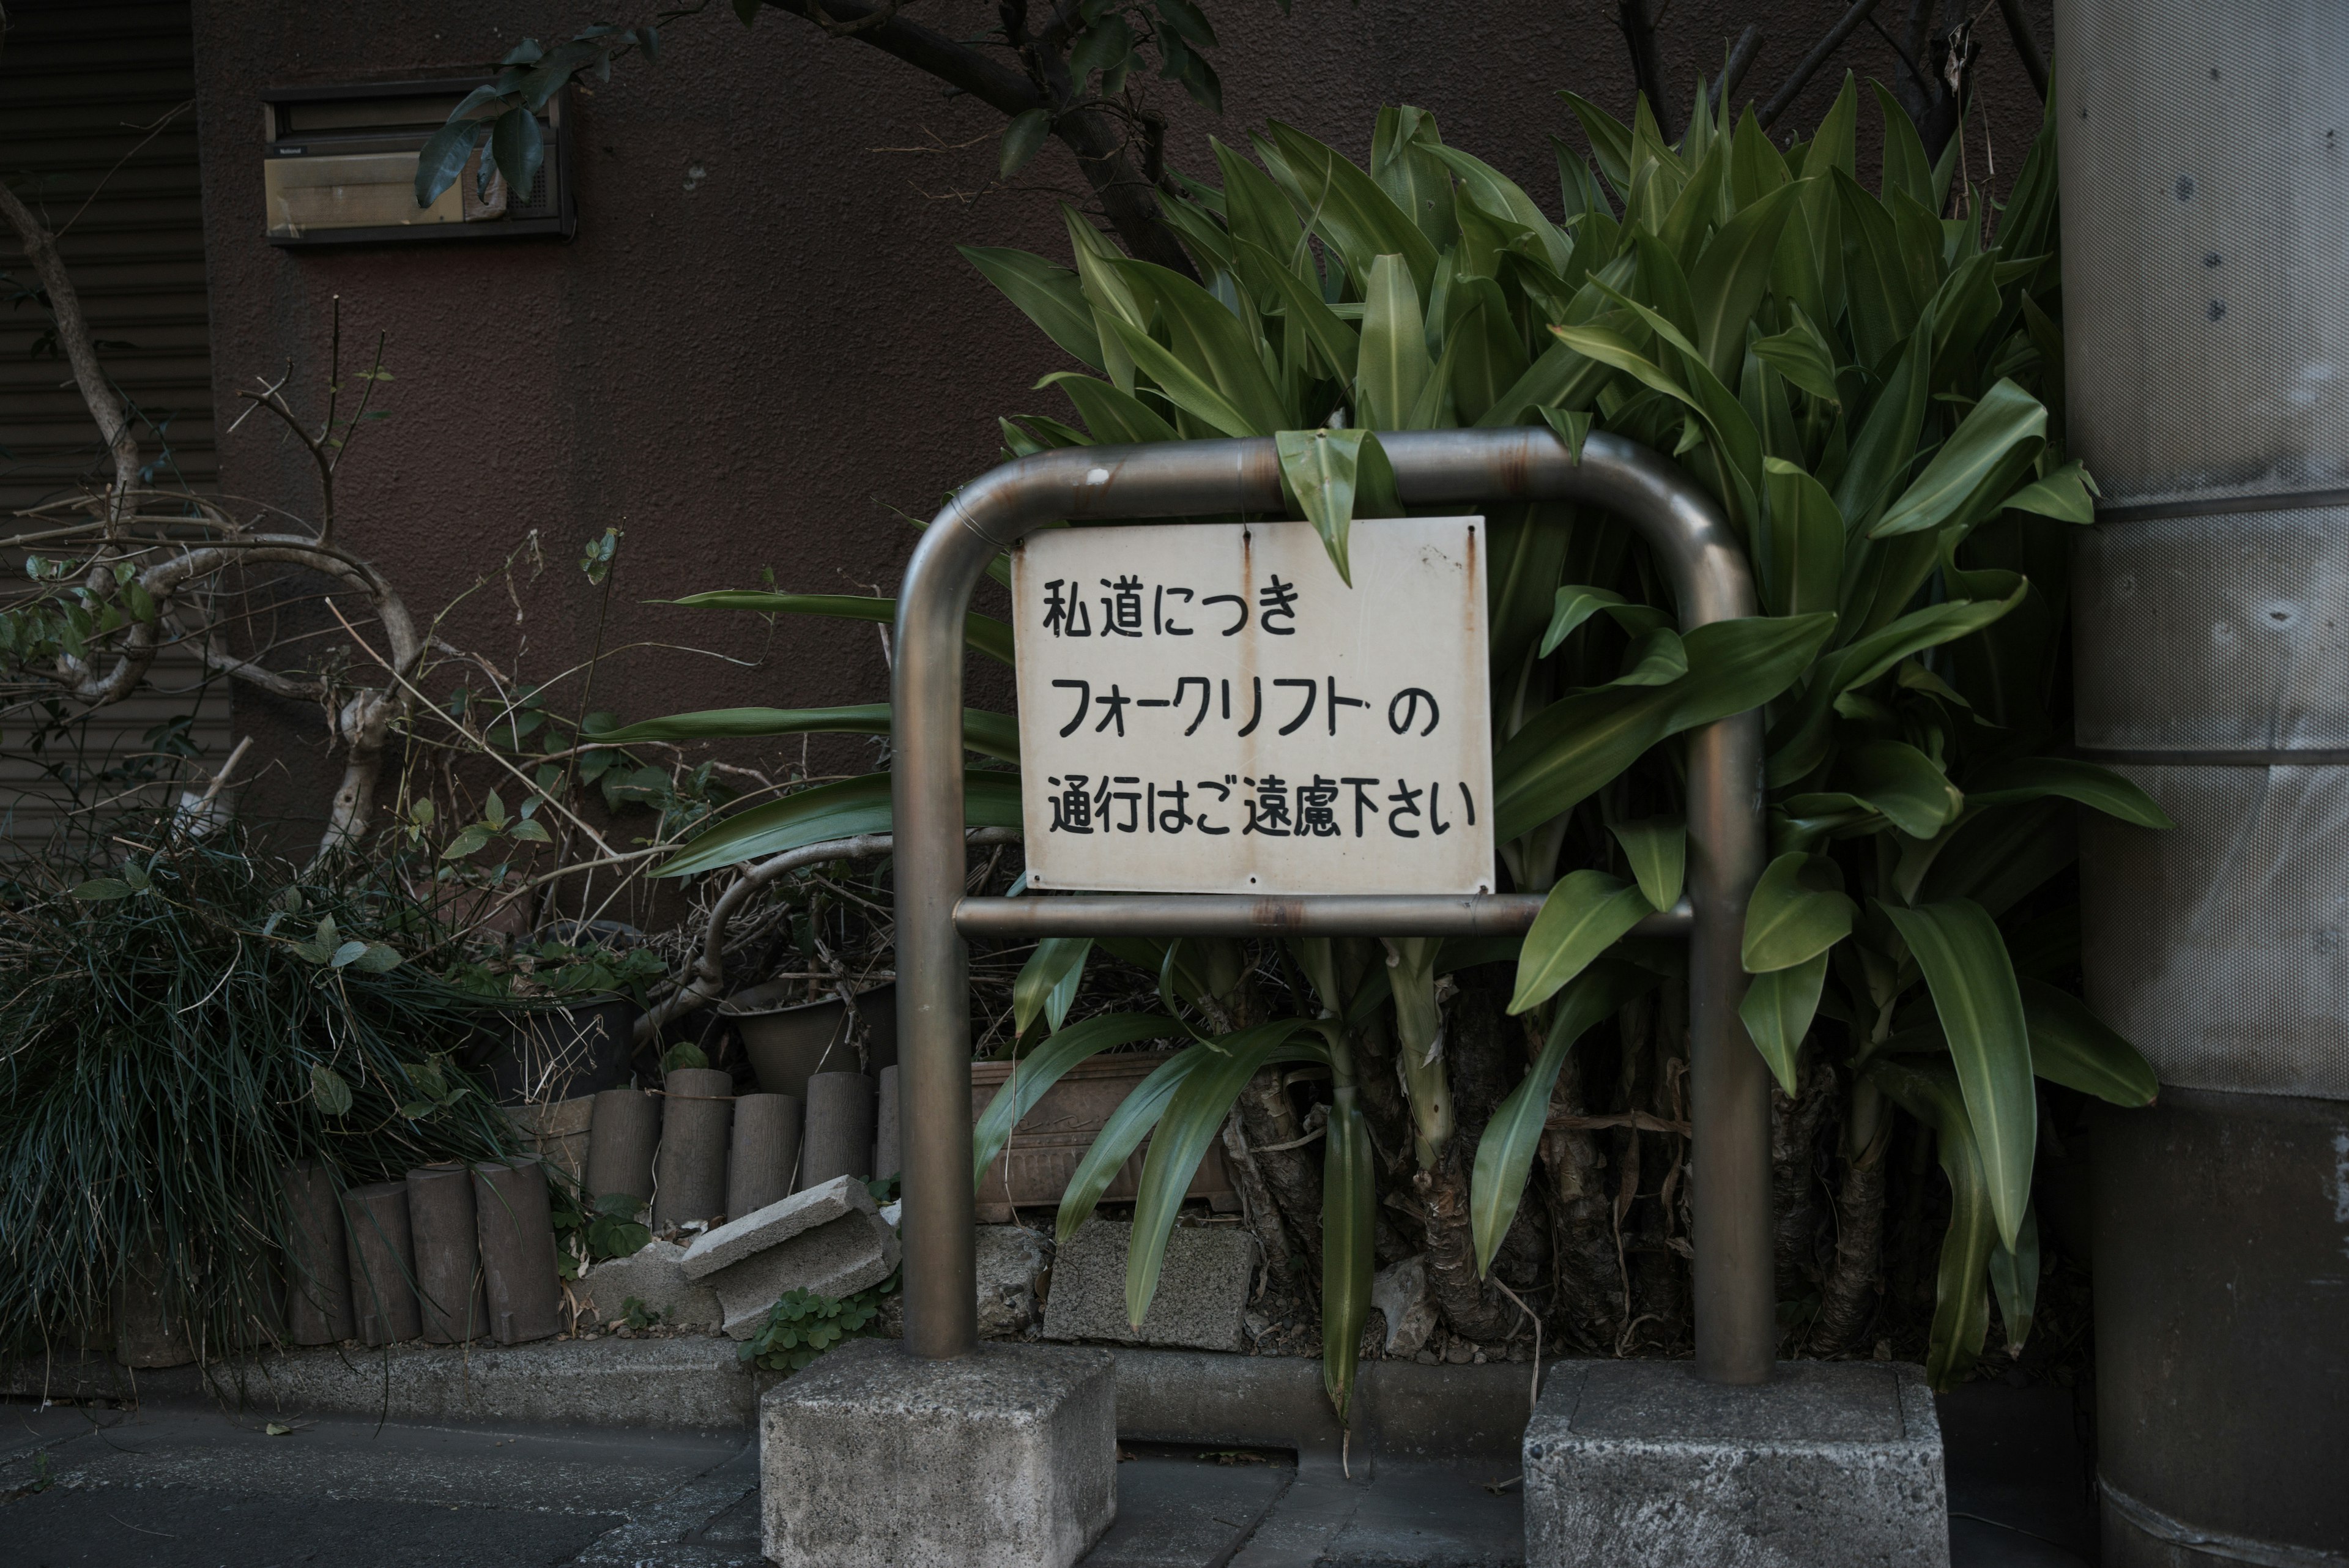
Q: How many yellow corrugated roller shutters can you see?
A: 0